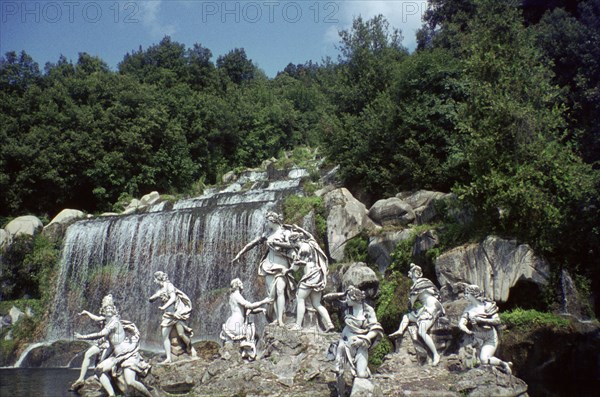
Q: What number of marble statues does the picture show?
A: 9